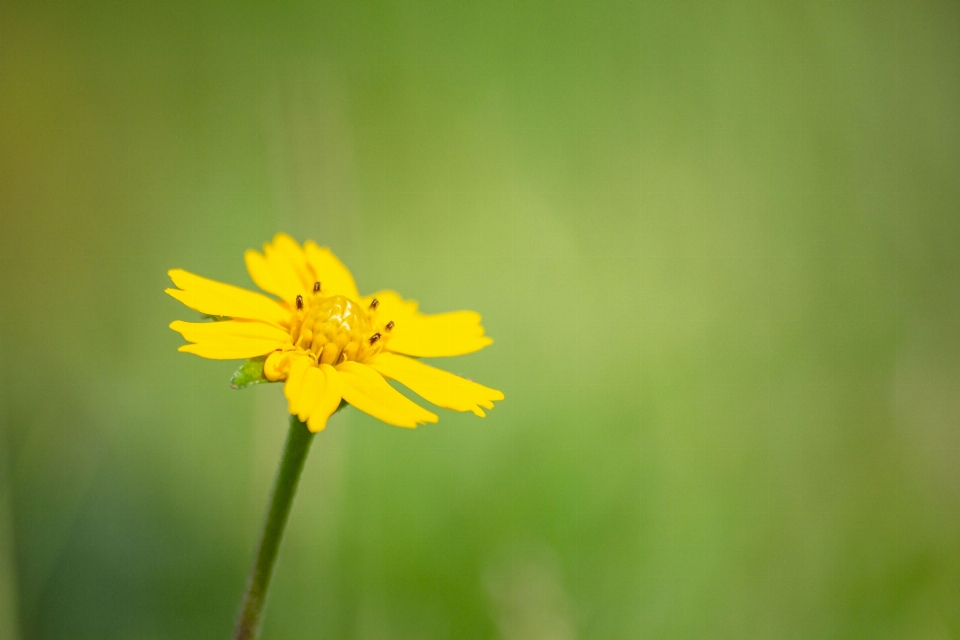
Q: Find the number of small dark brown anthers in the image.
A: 5